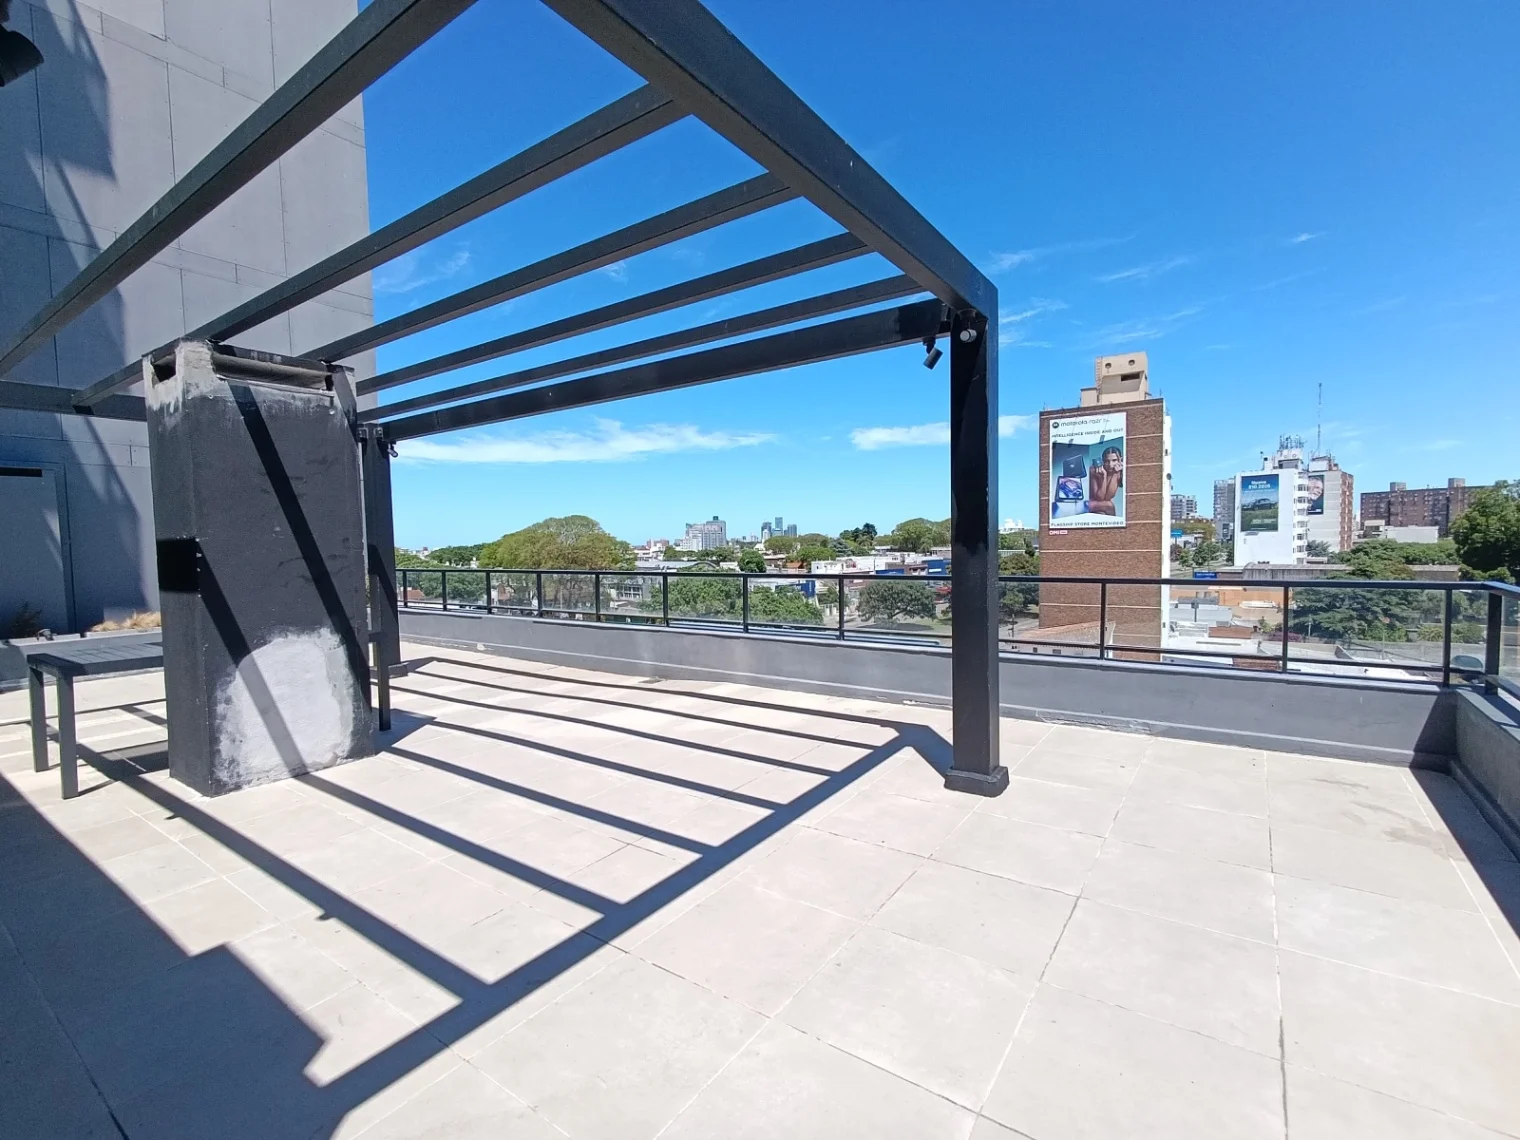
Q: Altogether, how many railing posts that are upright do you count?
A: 12